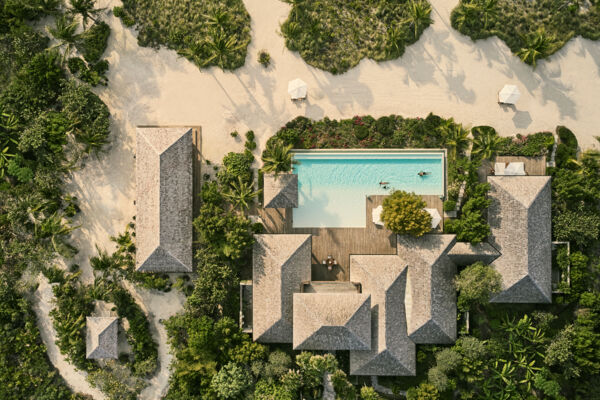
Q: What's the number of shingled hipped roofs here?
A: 8